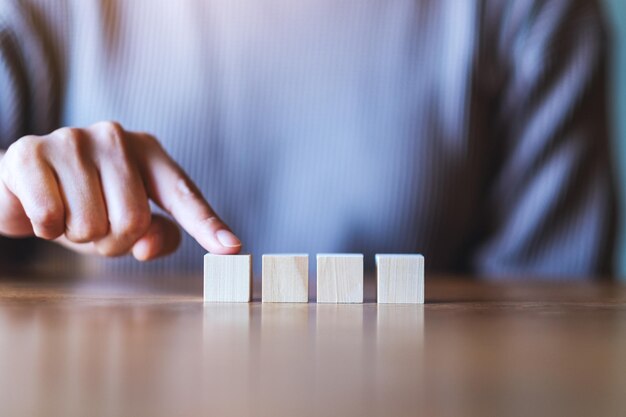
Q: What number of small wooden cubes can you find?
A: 4